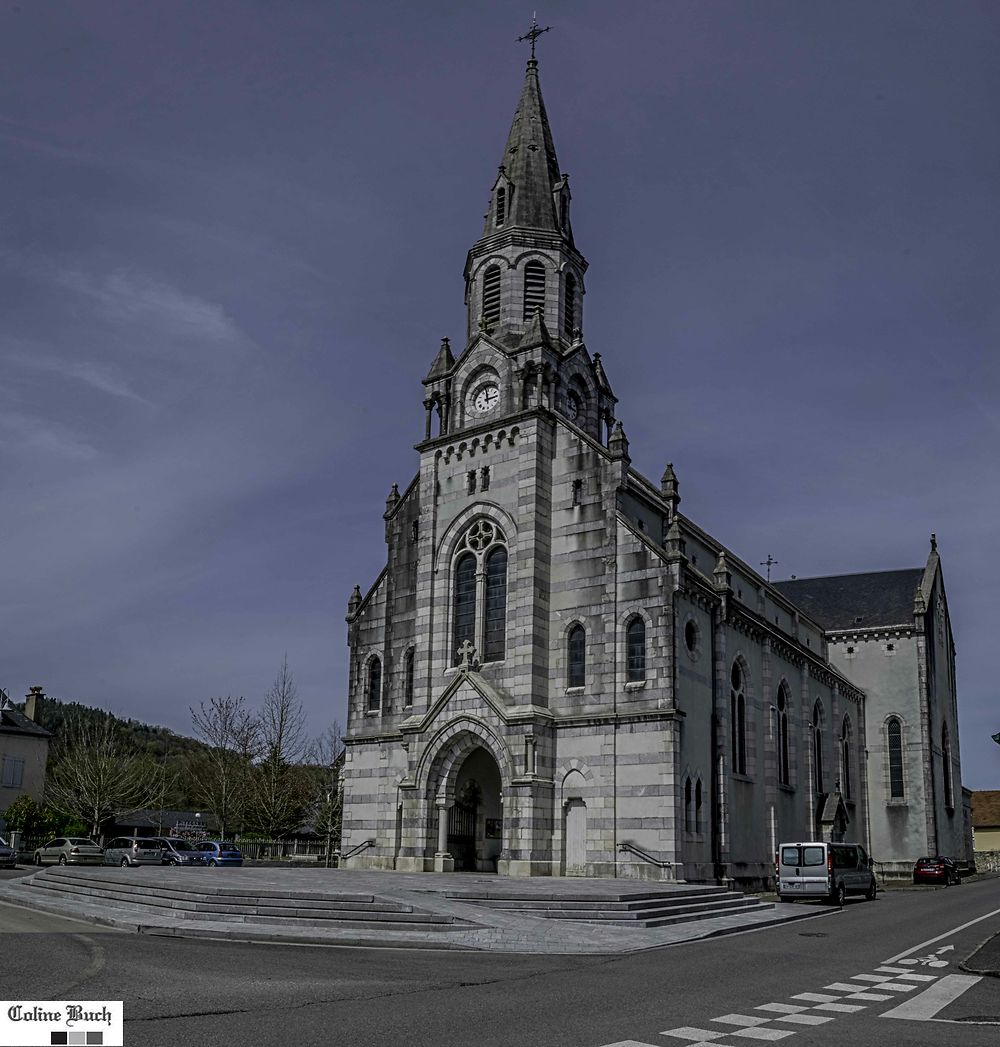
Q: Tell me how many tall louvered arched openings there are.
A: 3